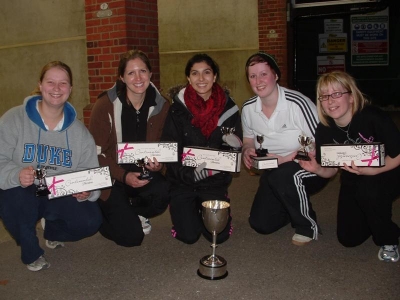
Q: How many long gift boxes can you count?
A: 4